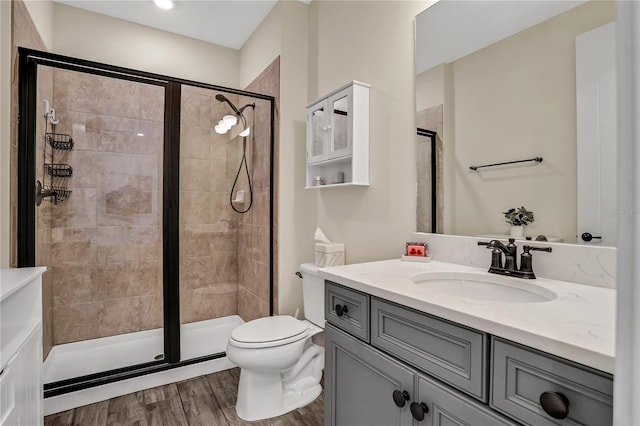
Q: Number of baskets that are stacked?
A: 3